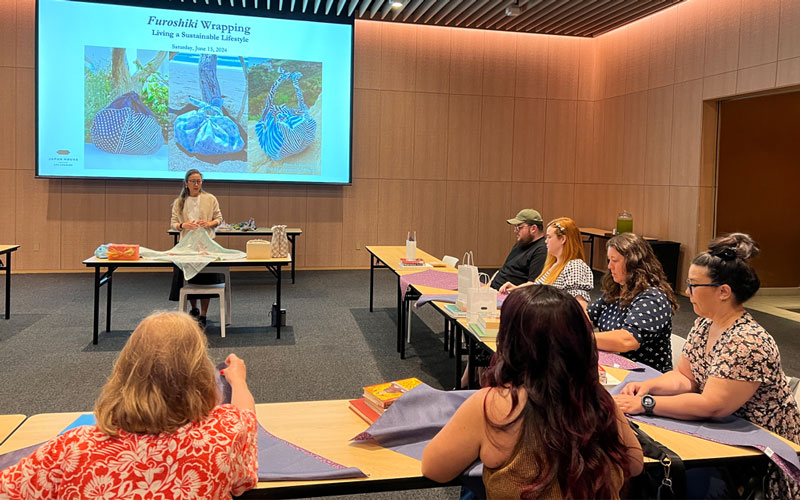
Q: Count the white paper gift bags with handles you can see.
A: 3